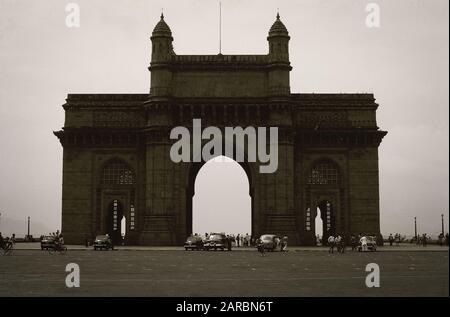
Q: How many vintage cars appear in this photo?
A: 6